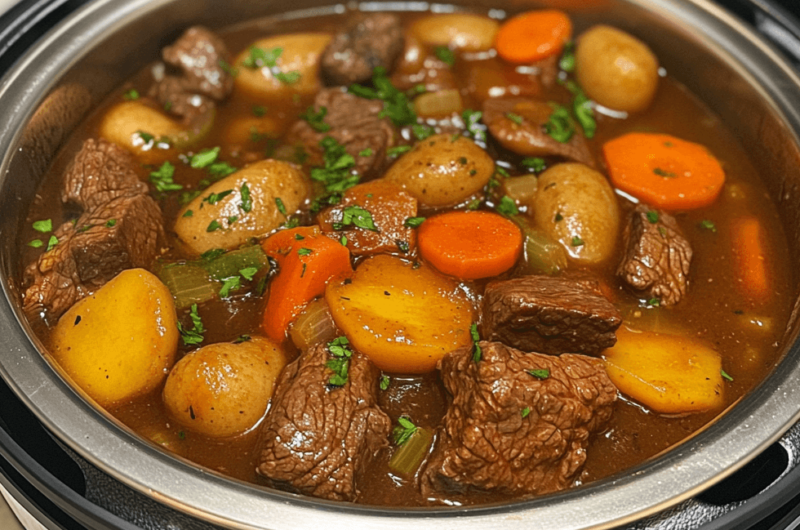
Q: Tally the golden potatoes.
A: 11